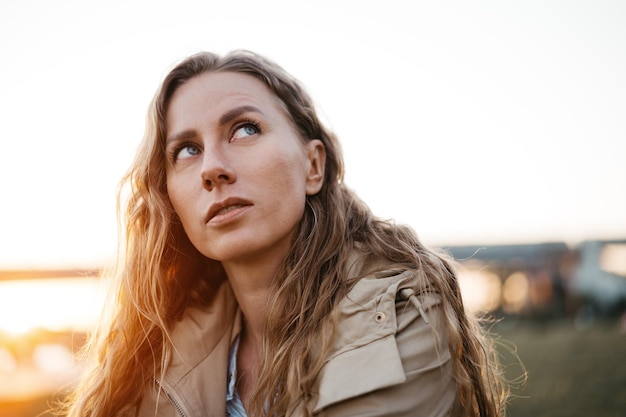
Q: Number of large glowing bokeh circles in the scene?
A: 2